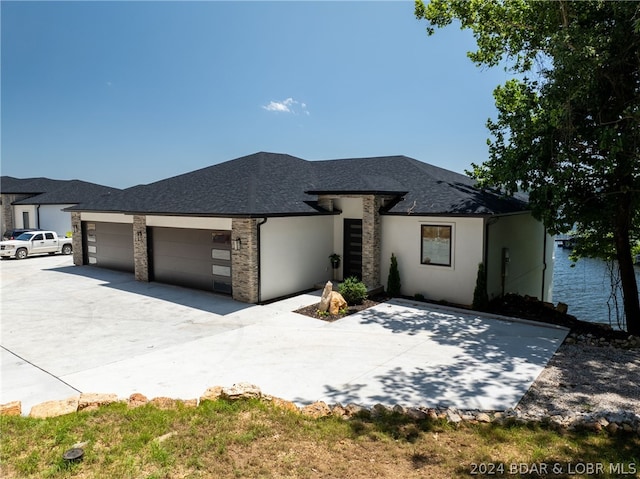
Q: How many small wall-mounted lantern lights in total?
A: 3